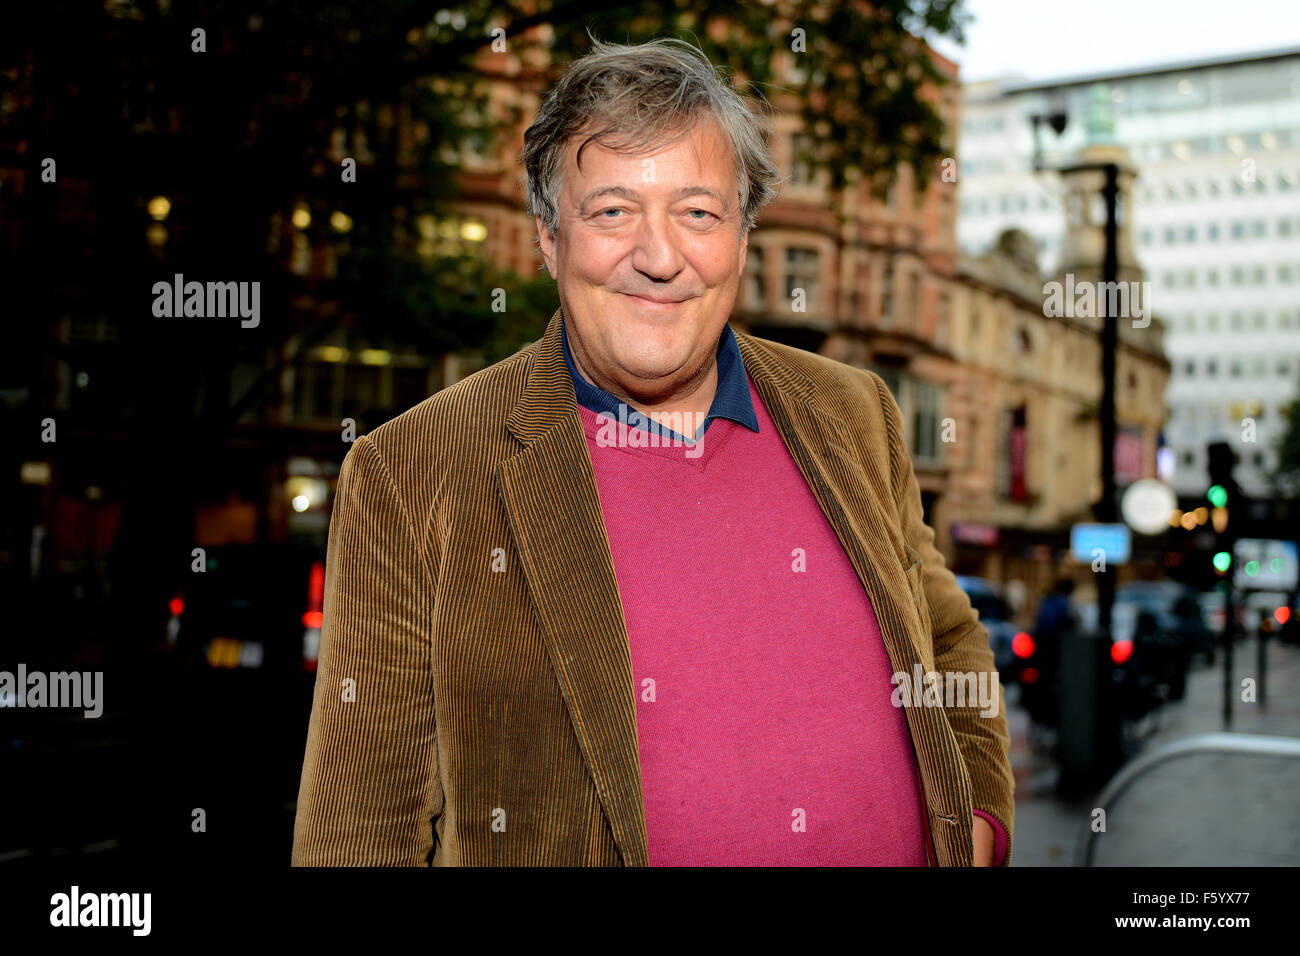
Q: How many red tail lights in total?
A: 5